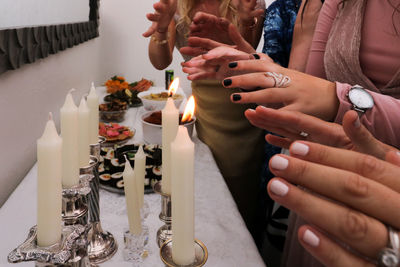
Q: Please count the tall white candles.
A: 8